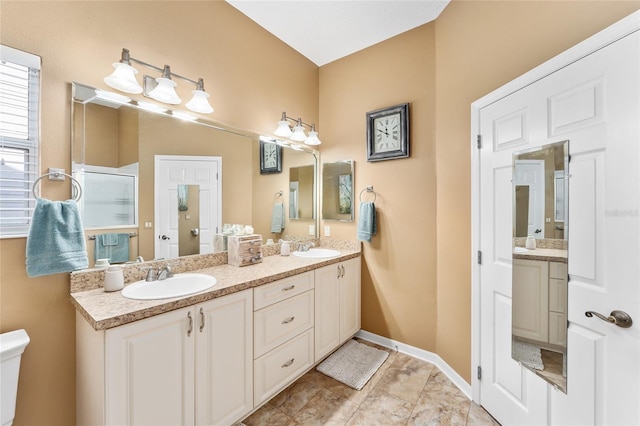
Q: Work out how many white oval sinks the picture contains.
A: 2